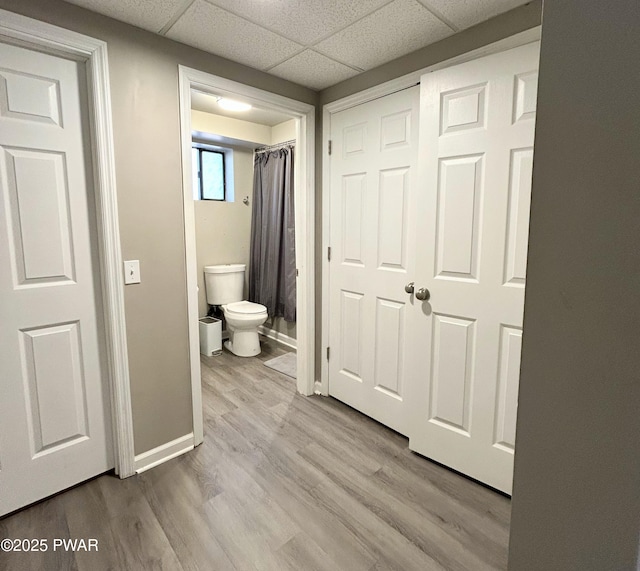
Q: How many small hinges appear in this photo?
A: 3